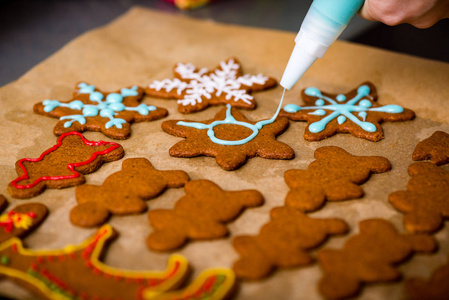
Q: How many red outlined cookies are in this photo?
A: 1